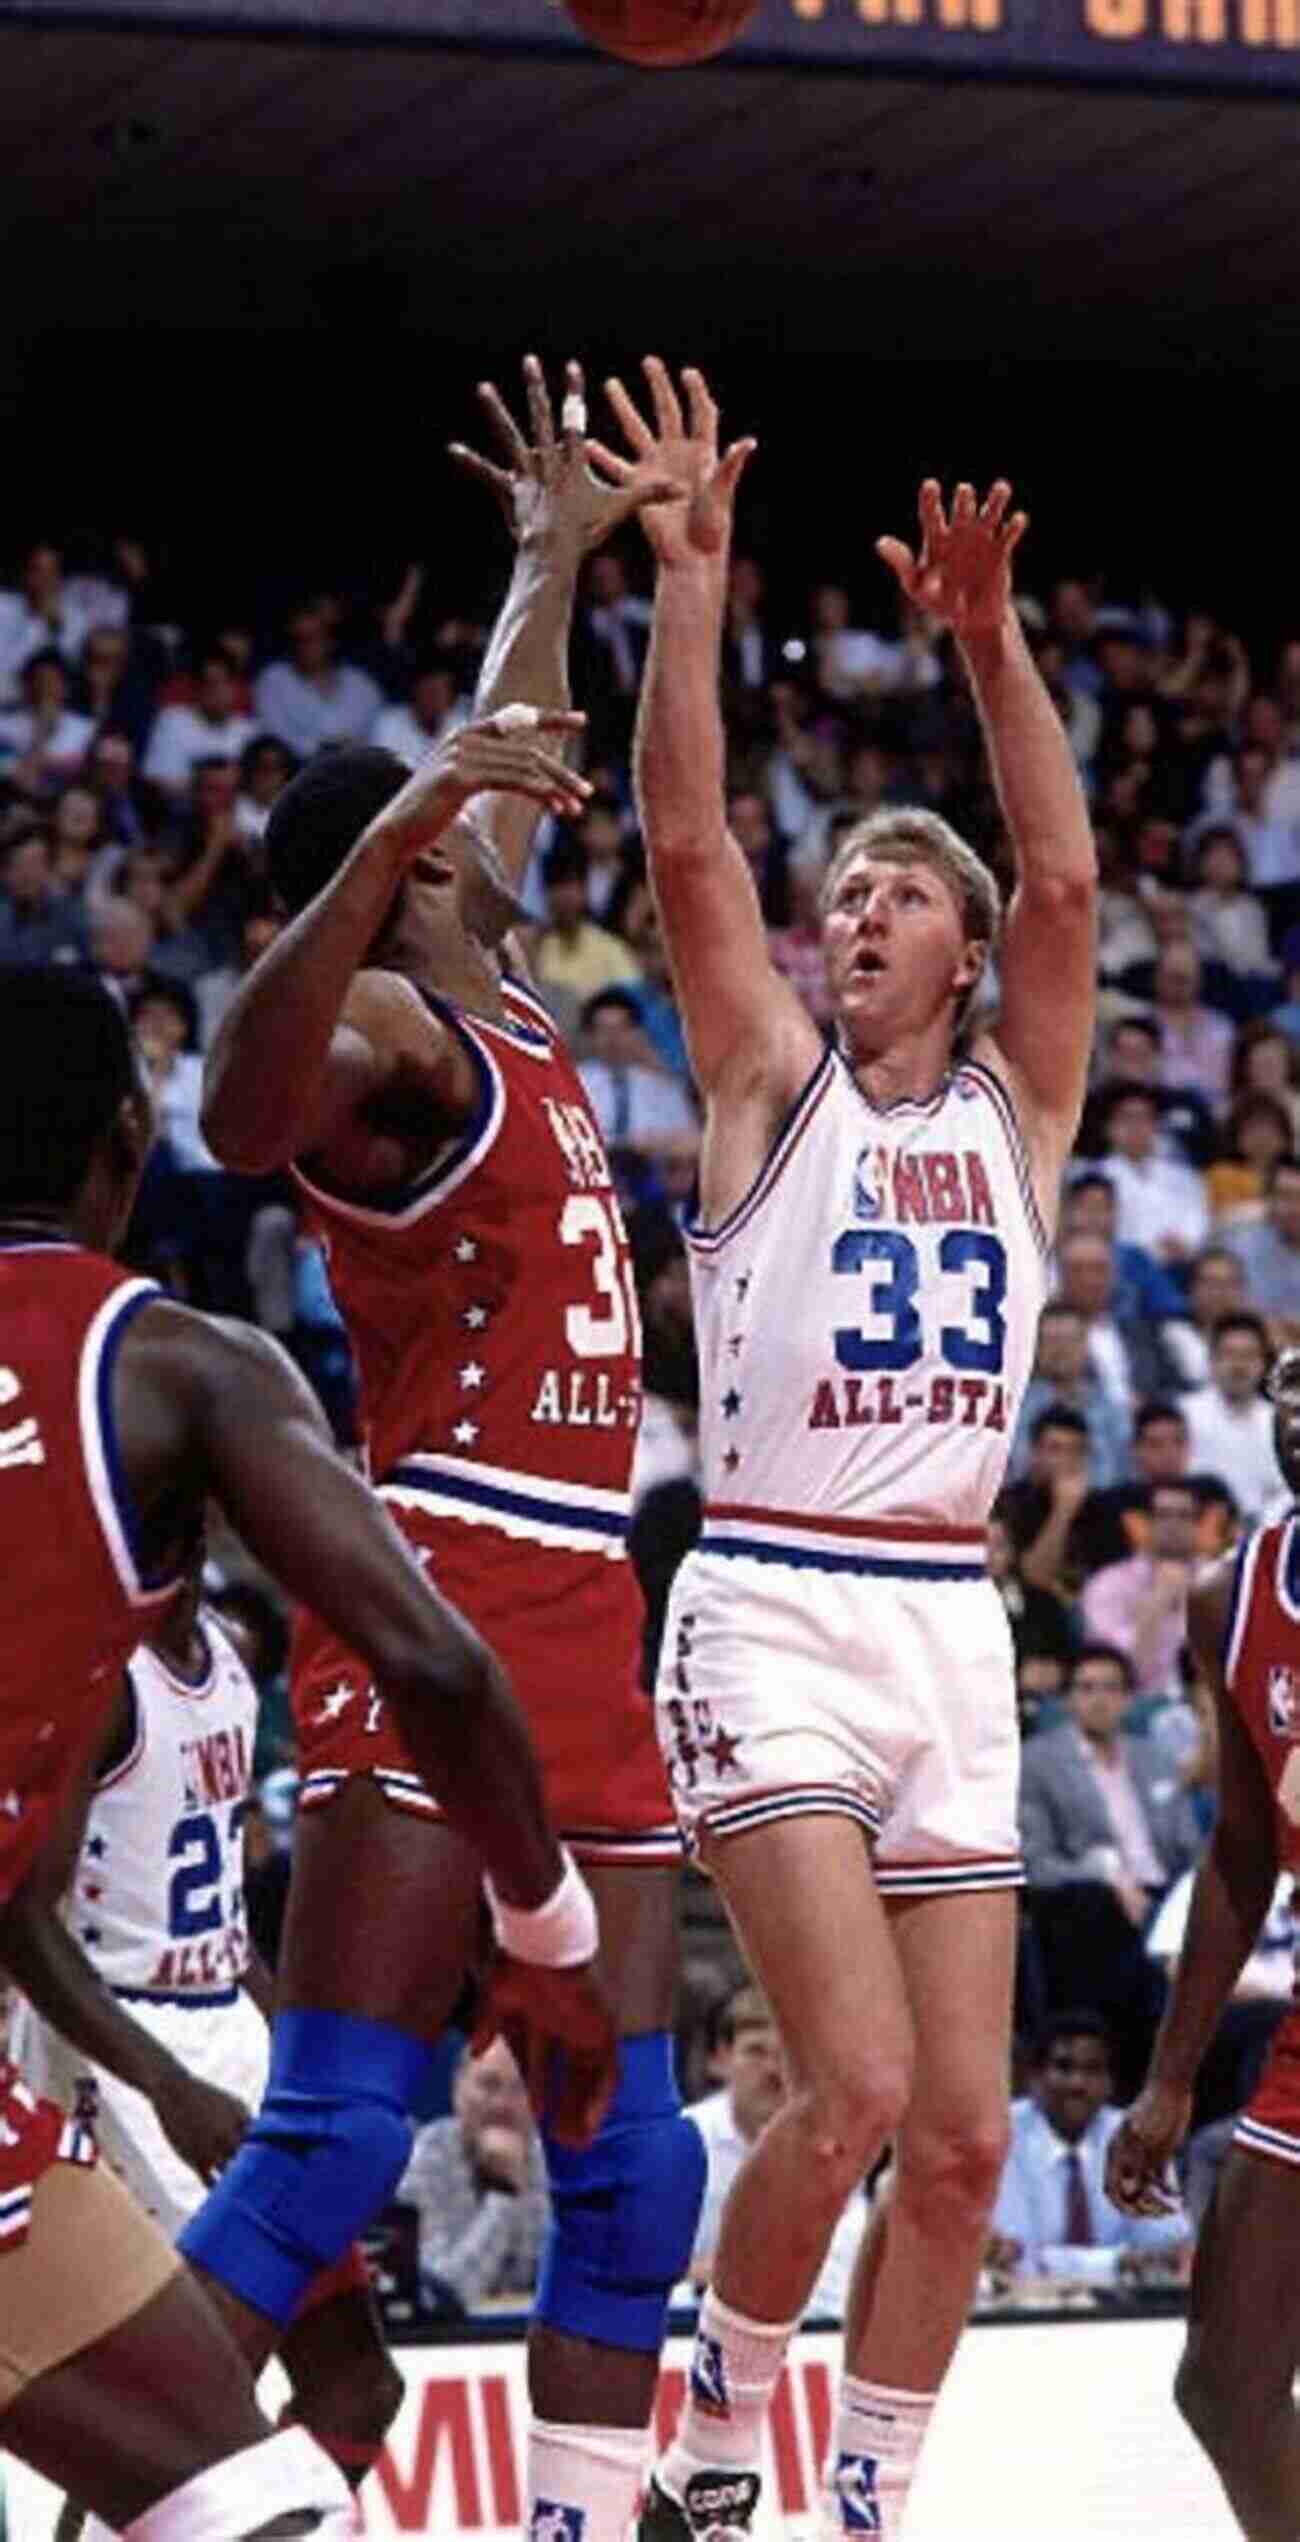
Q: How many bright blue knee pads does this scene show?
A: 2